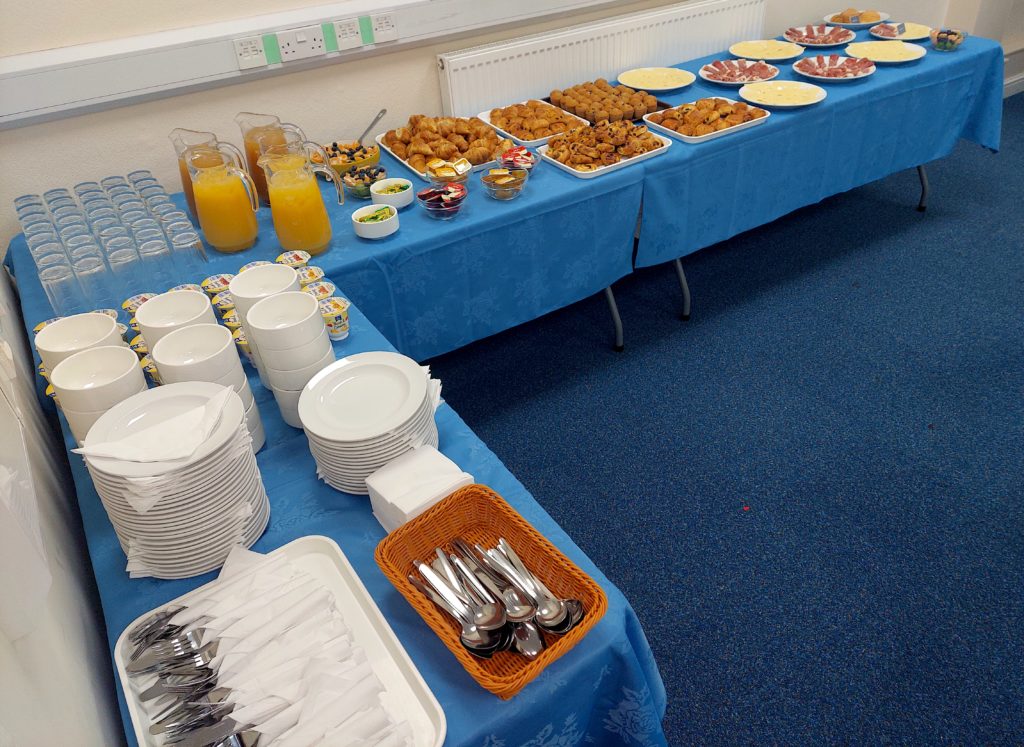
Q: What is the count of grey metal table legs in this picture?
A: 3